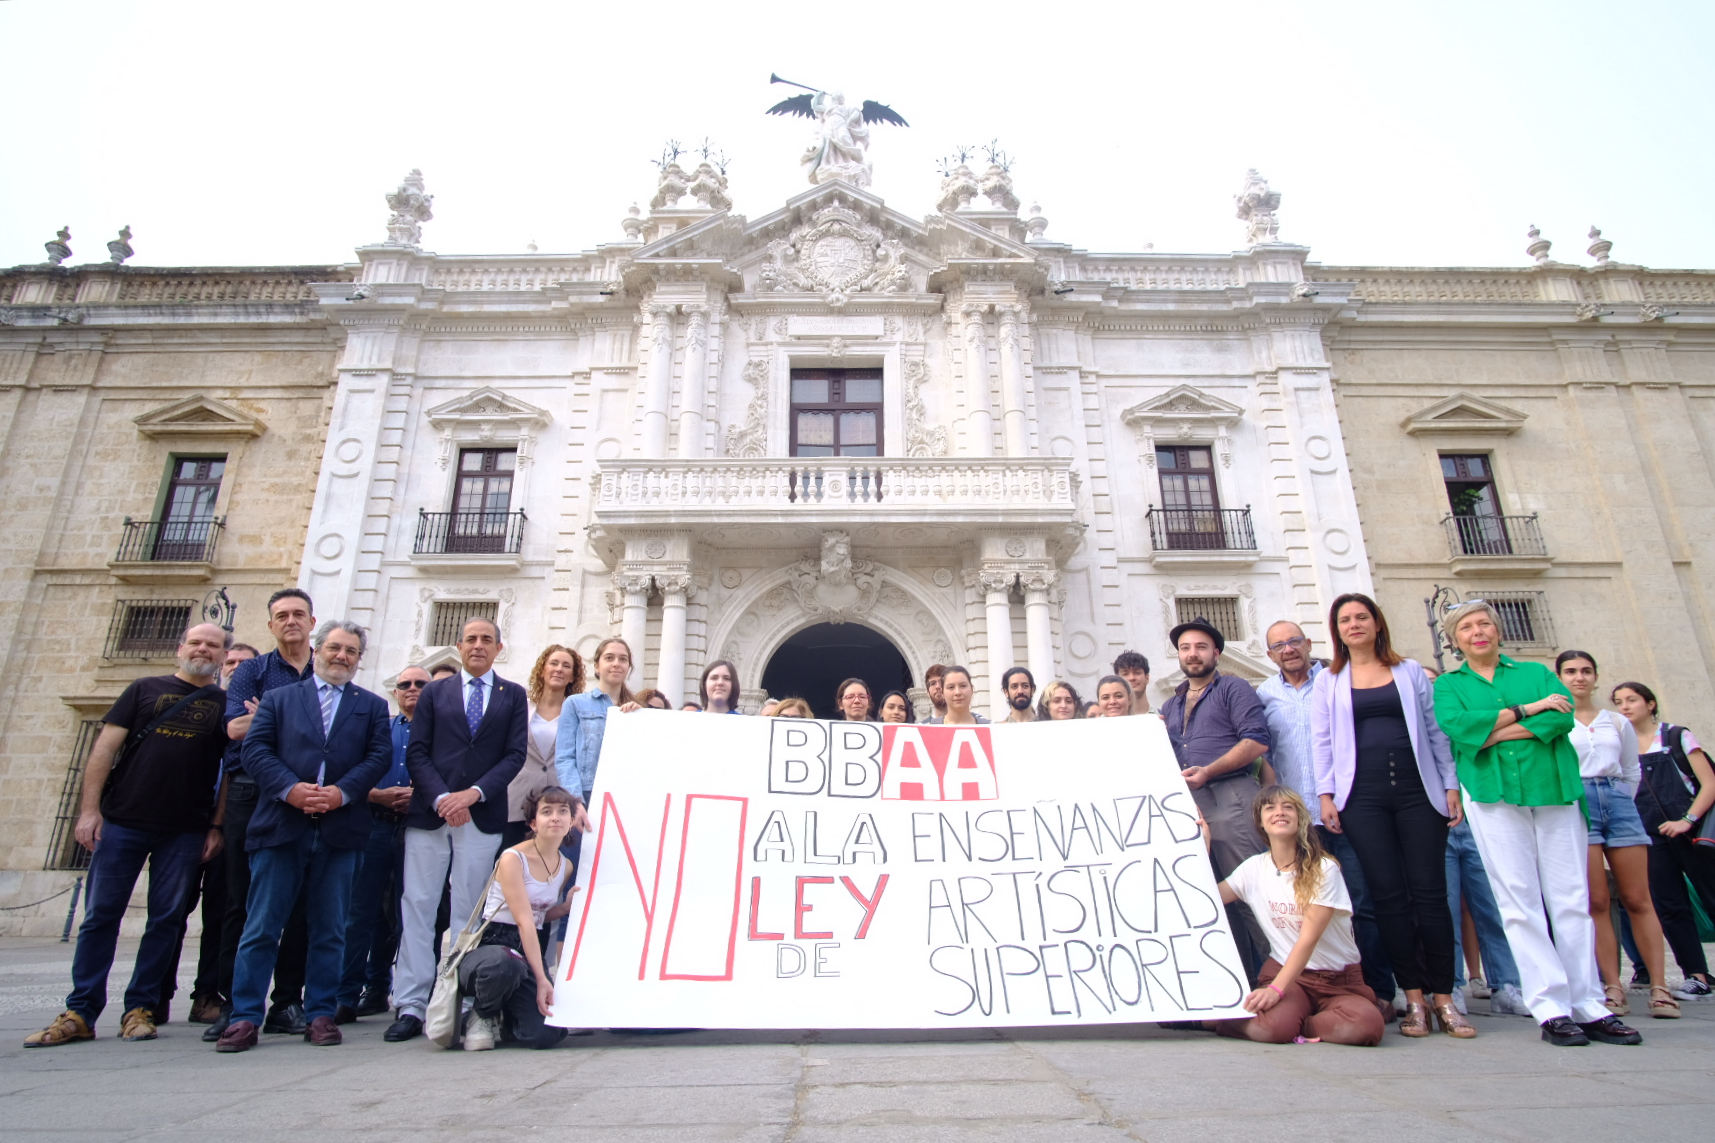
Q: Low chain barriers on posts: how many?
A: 1